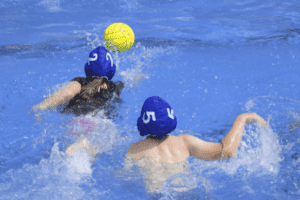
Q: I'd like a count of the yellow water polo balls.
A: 1